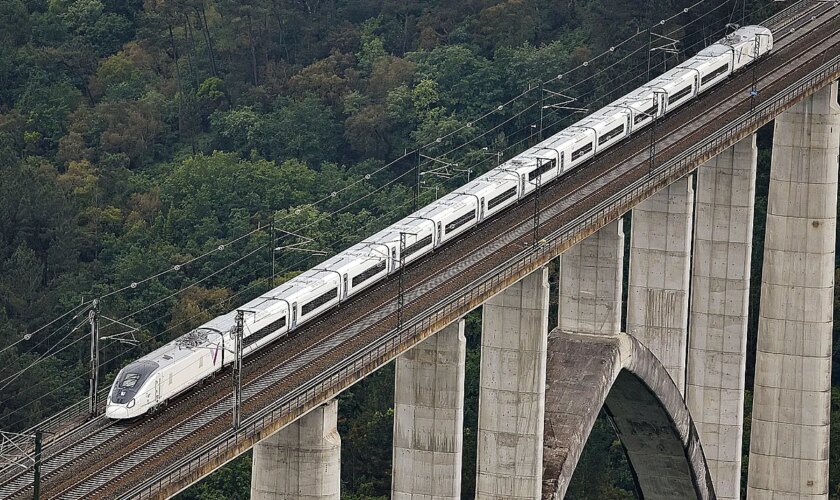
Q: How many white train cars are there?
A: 14